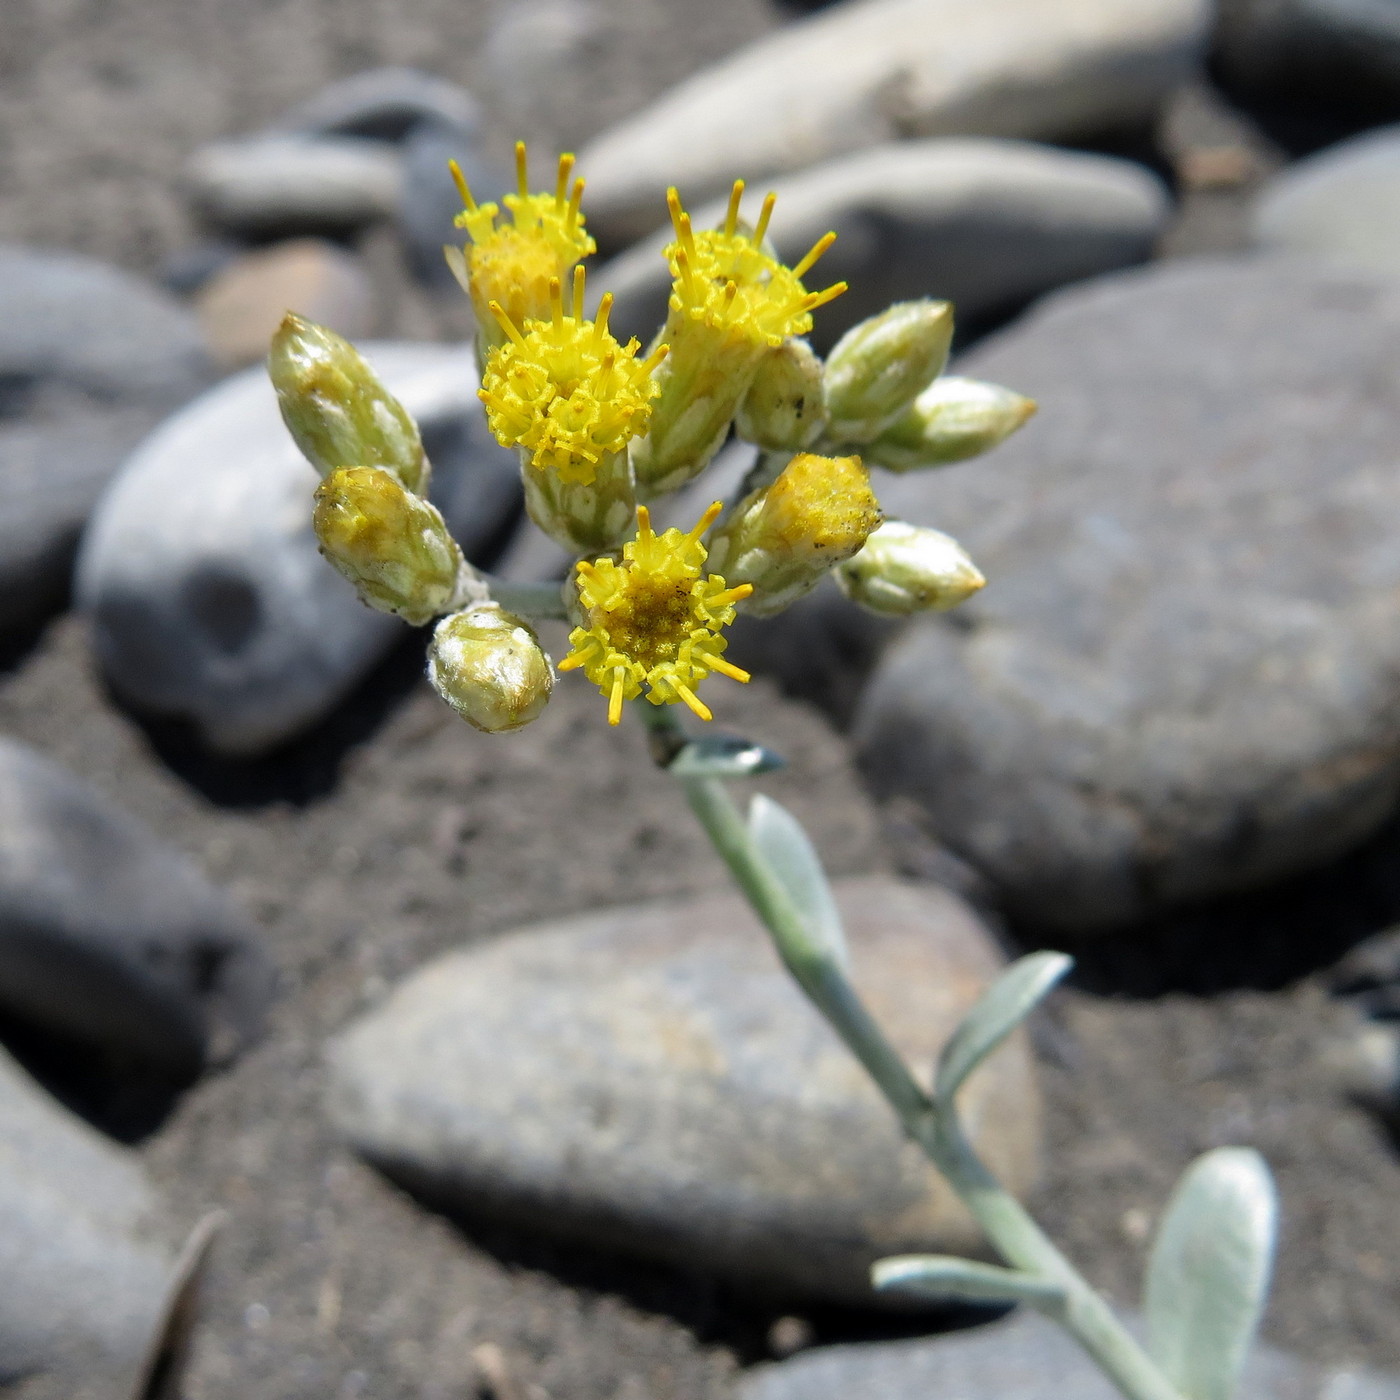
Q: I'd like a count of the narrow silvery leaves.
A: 5